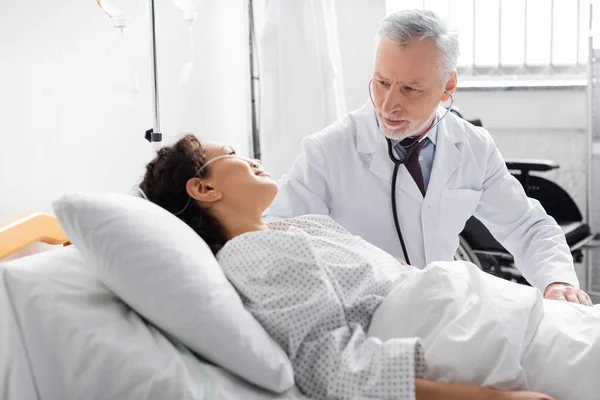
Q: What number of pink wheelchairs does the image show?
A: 0